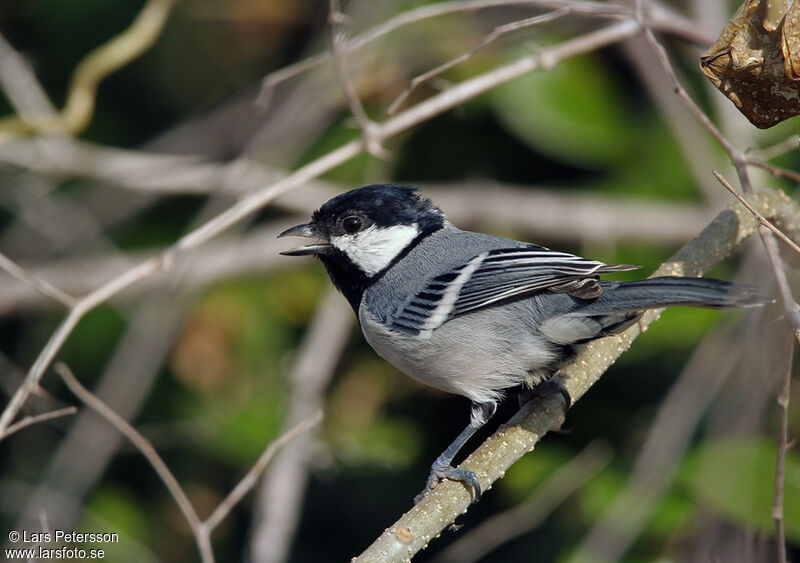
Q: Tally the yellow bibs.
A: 0